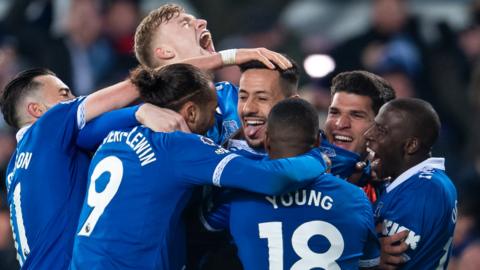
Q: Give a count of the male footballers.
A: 7